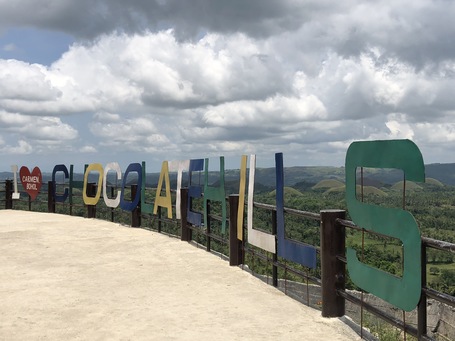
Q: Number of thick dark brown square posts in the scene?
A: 7